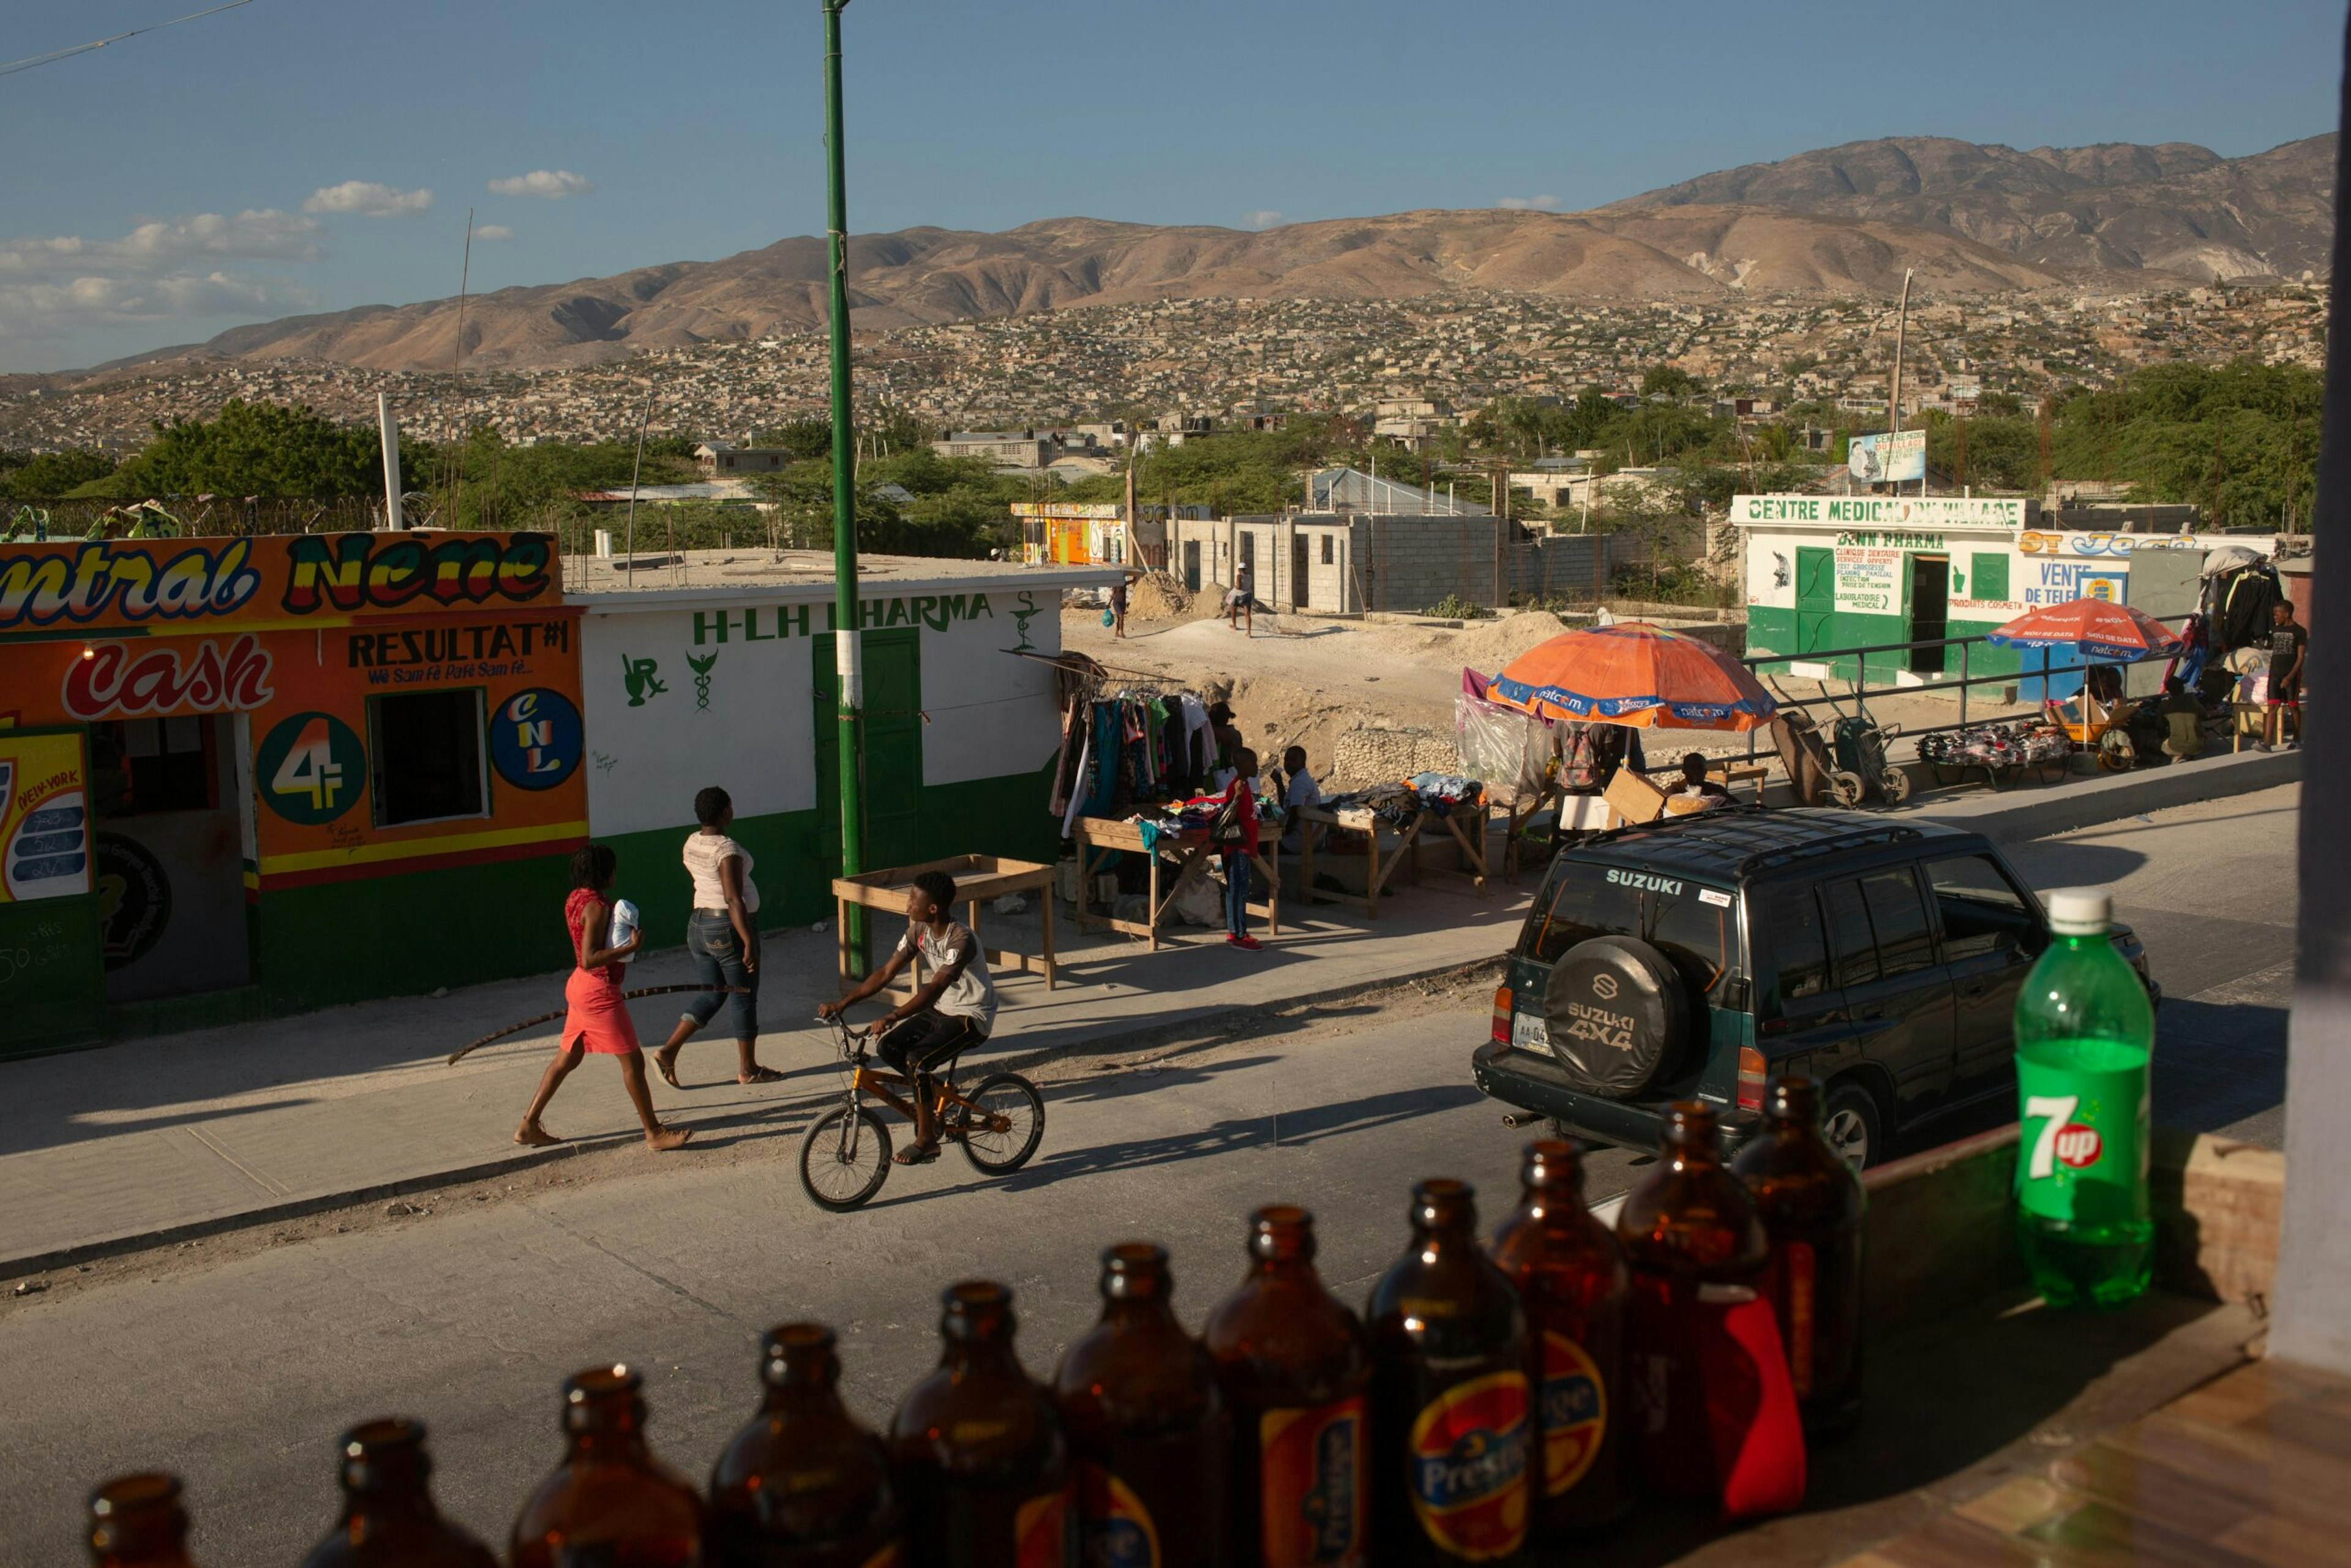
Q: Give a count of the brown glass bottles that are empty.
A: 11